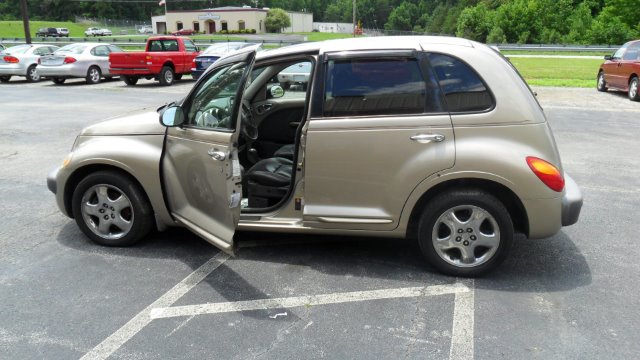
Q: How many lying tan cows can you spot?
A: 0